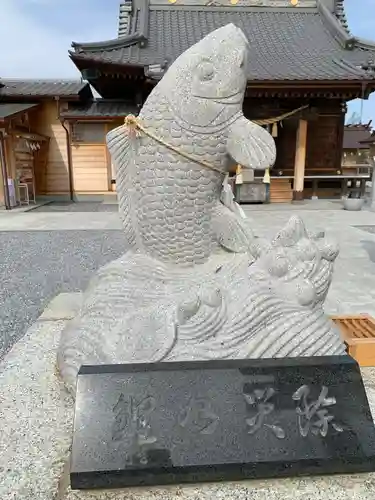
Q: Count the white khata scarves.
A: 0